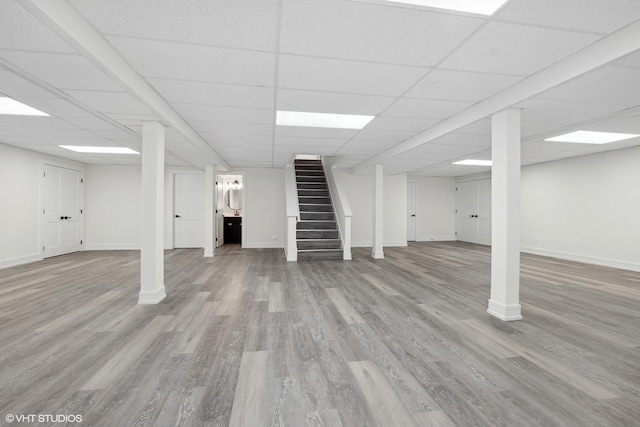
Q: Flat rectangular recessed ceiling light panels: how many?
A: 6